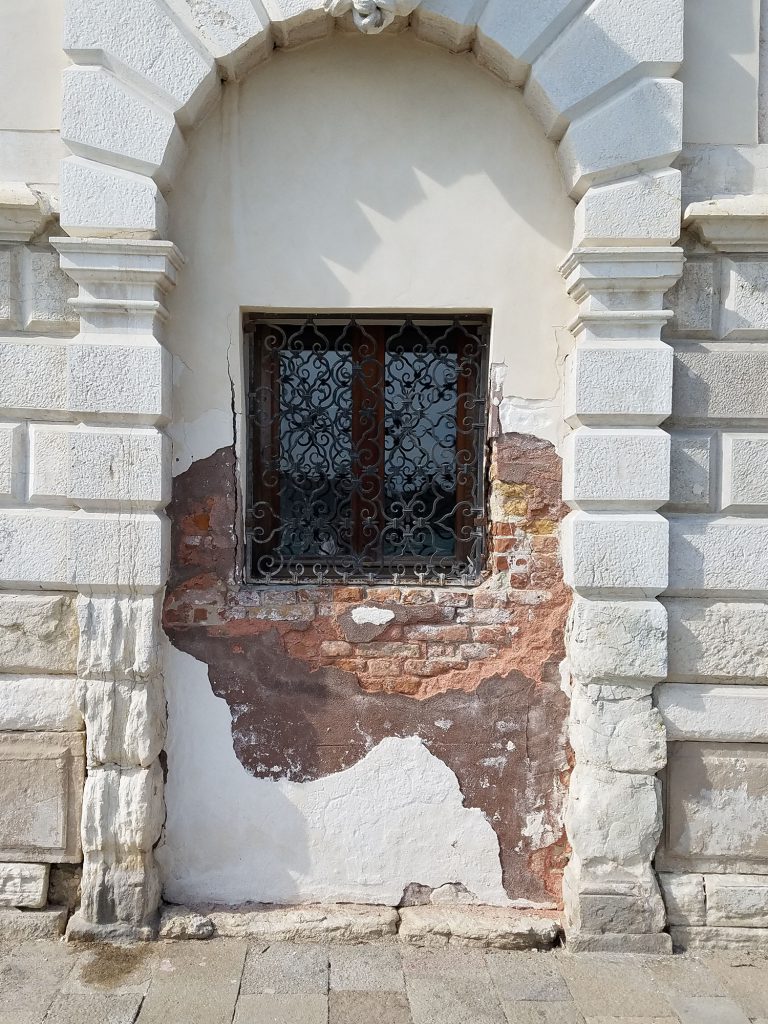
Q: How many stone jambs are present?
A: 2